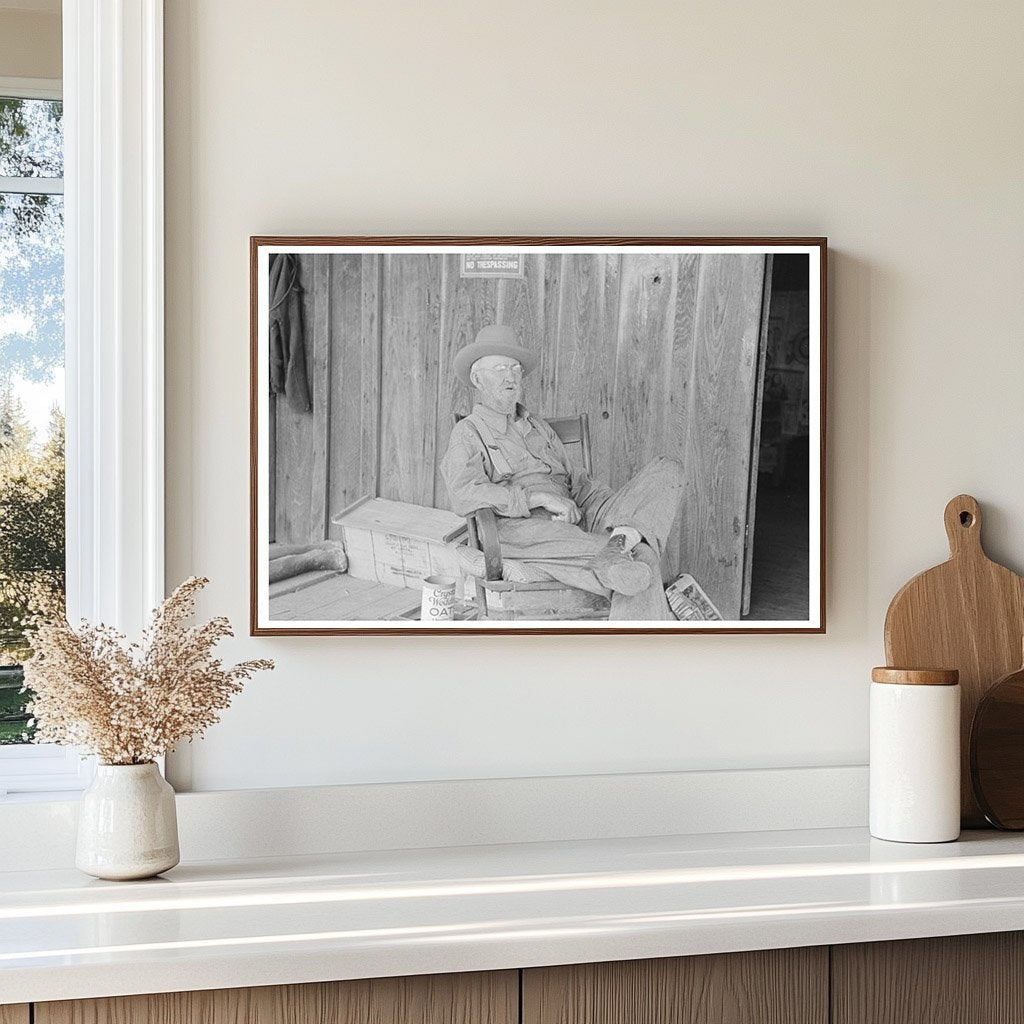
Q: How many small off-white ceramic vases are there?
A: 1